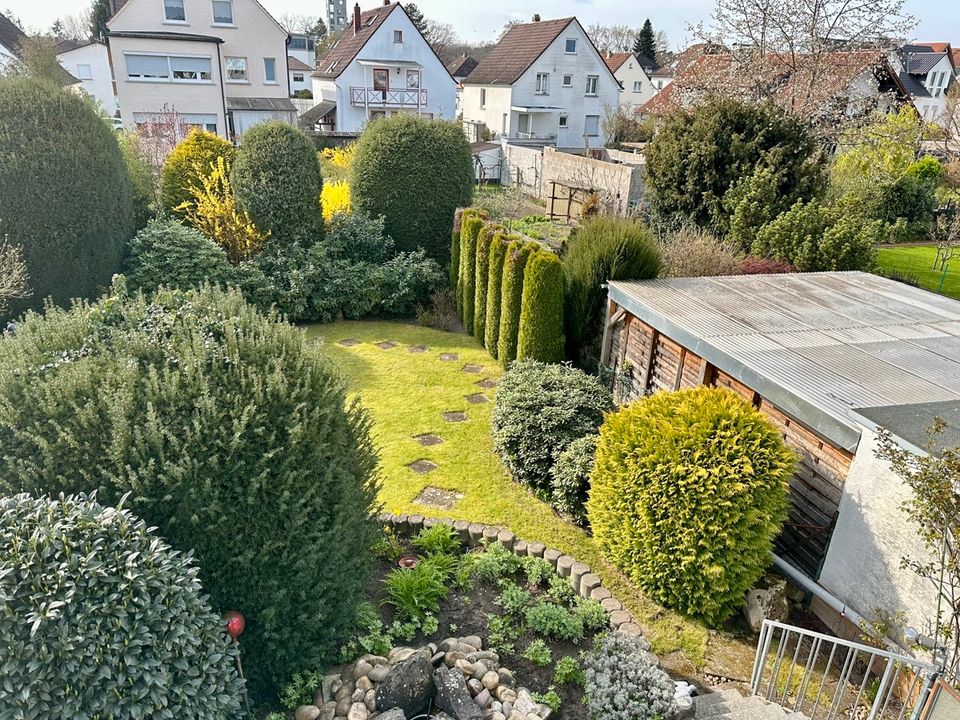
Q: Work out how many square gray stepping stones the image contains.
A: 11